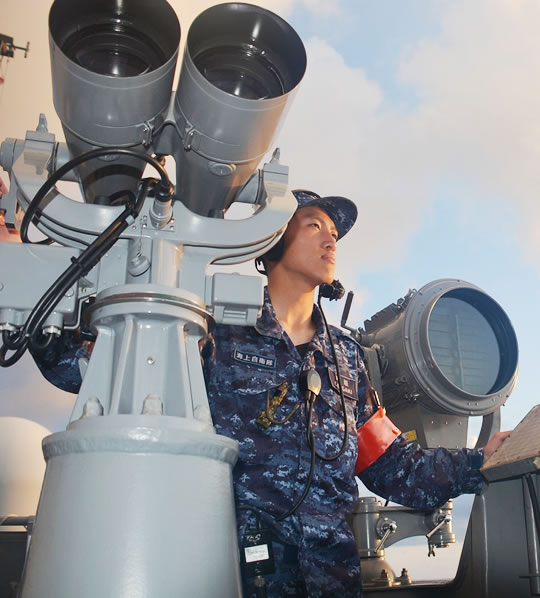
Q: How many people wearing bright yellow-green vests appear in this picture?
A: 0